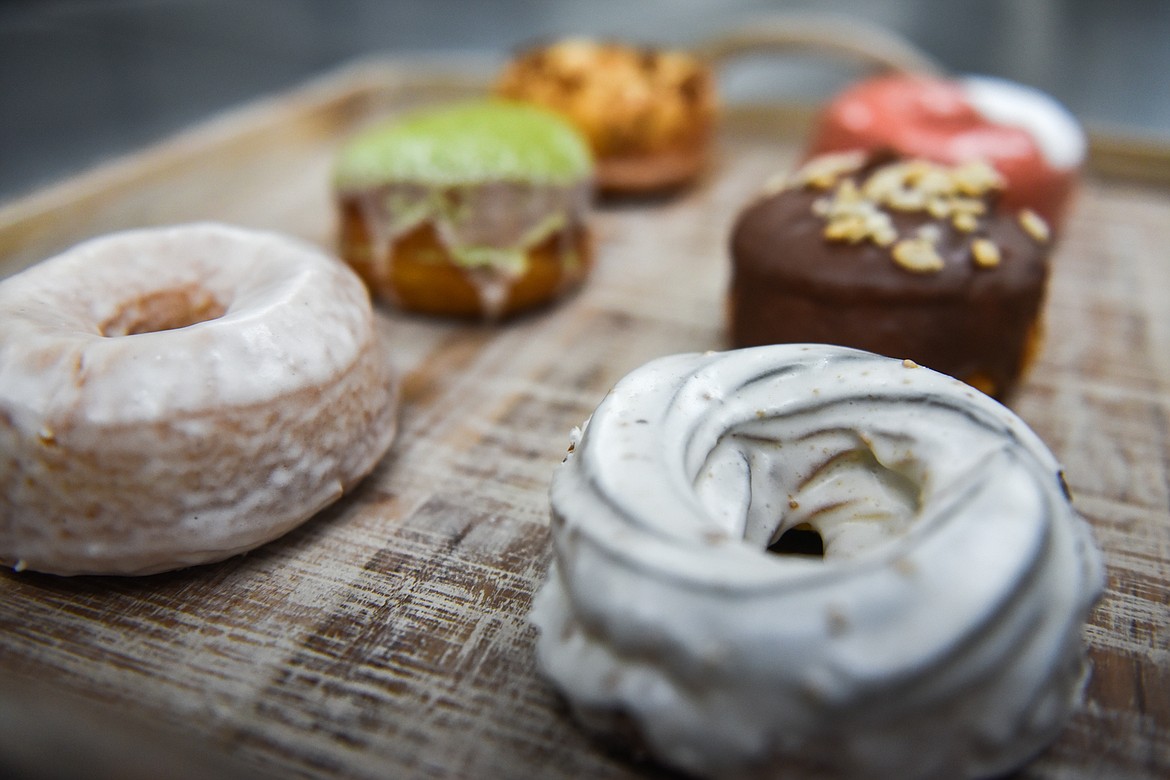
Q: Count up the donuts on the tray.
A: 6